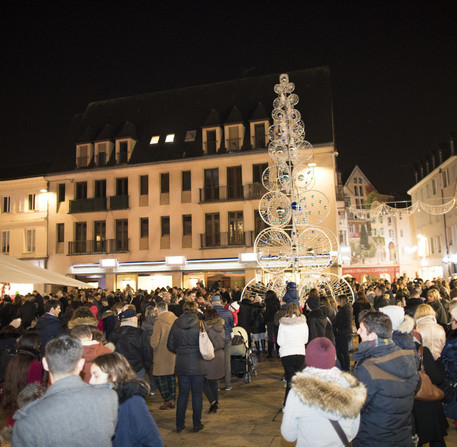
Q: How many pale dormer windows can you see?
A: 6